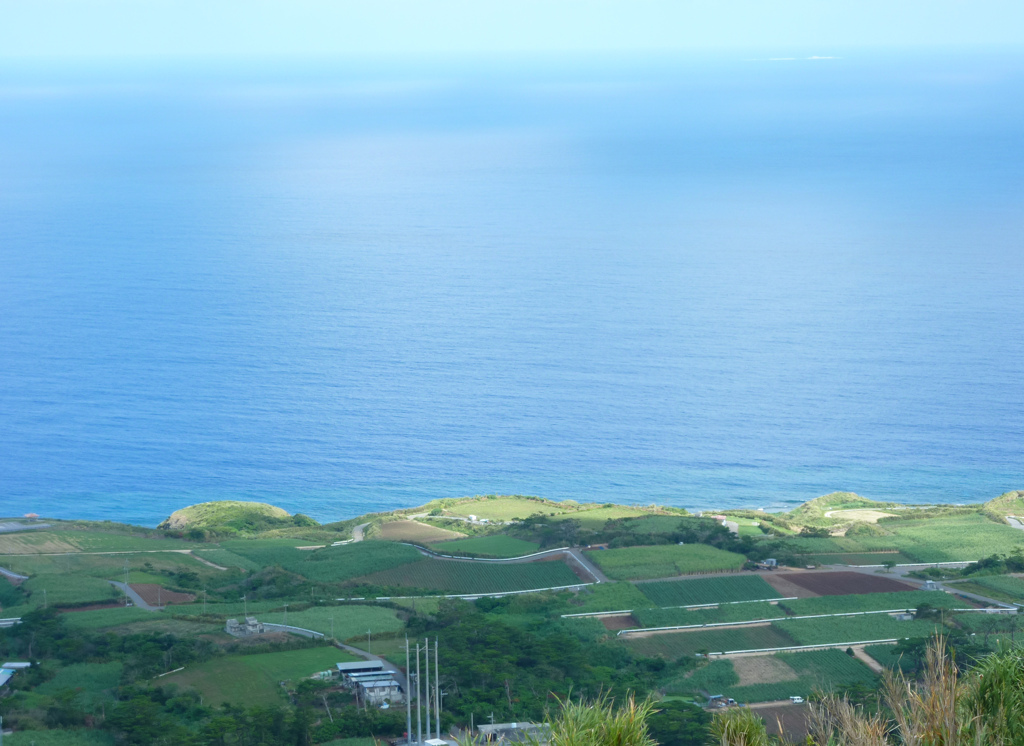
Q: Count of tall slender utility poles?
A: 4